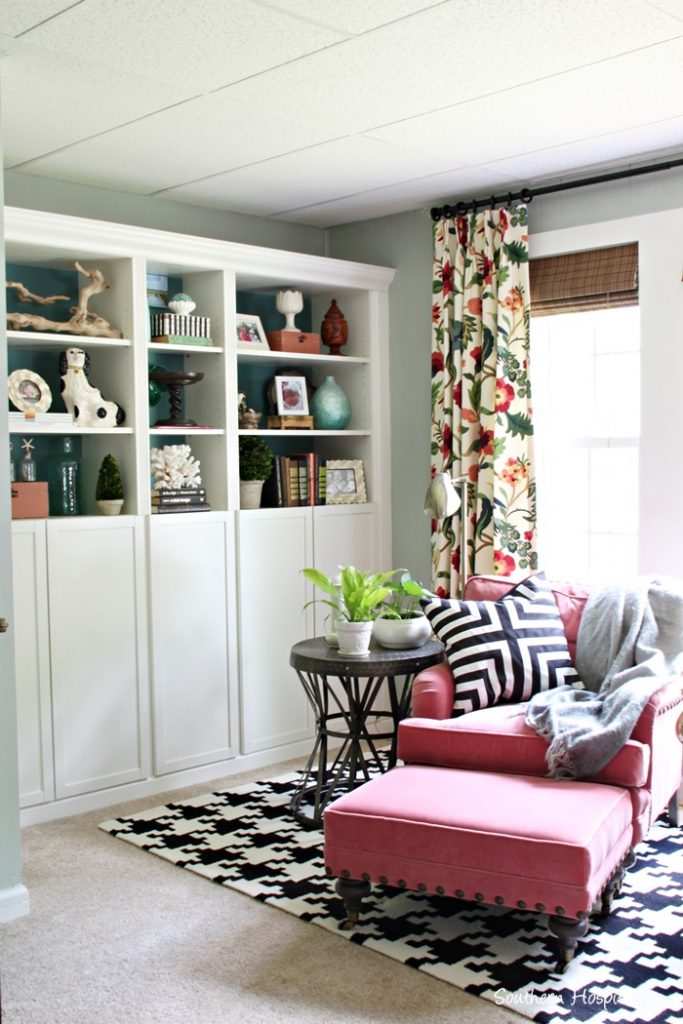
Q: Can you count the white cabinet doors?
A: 5